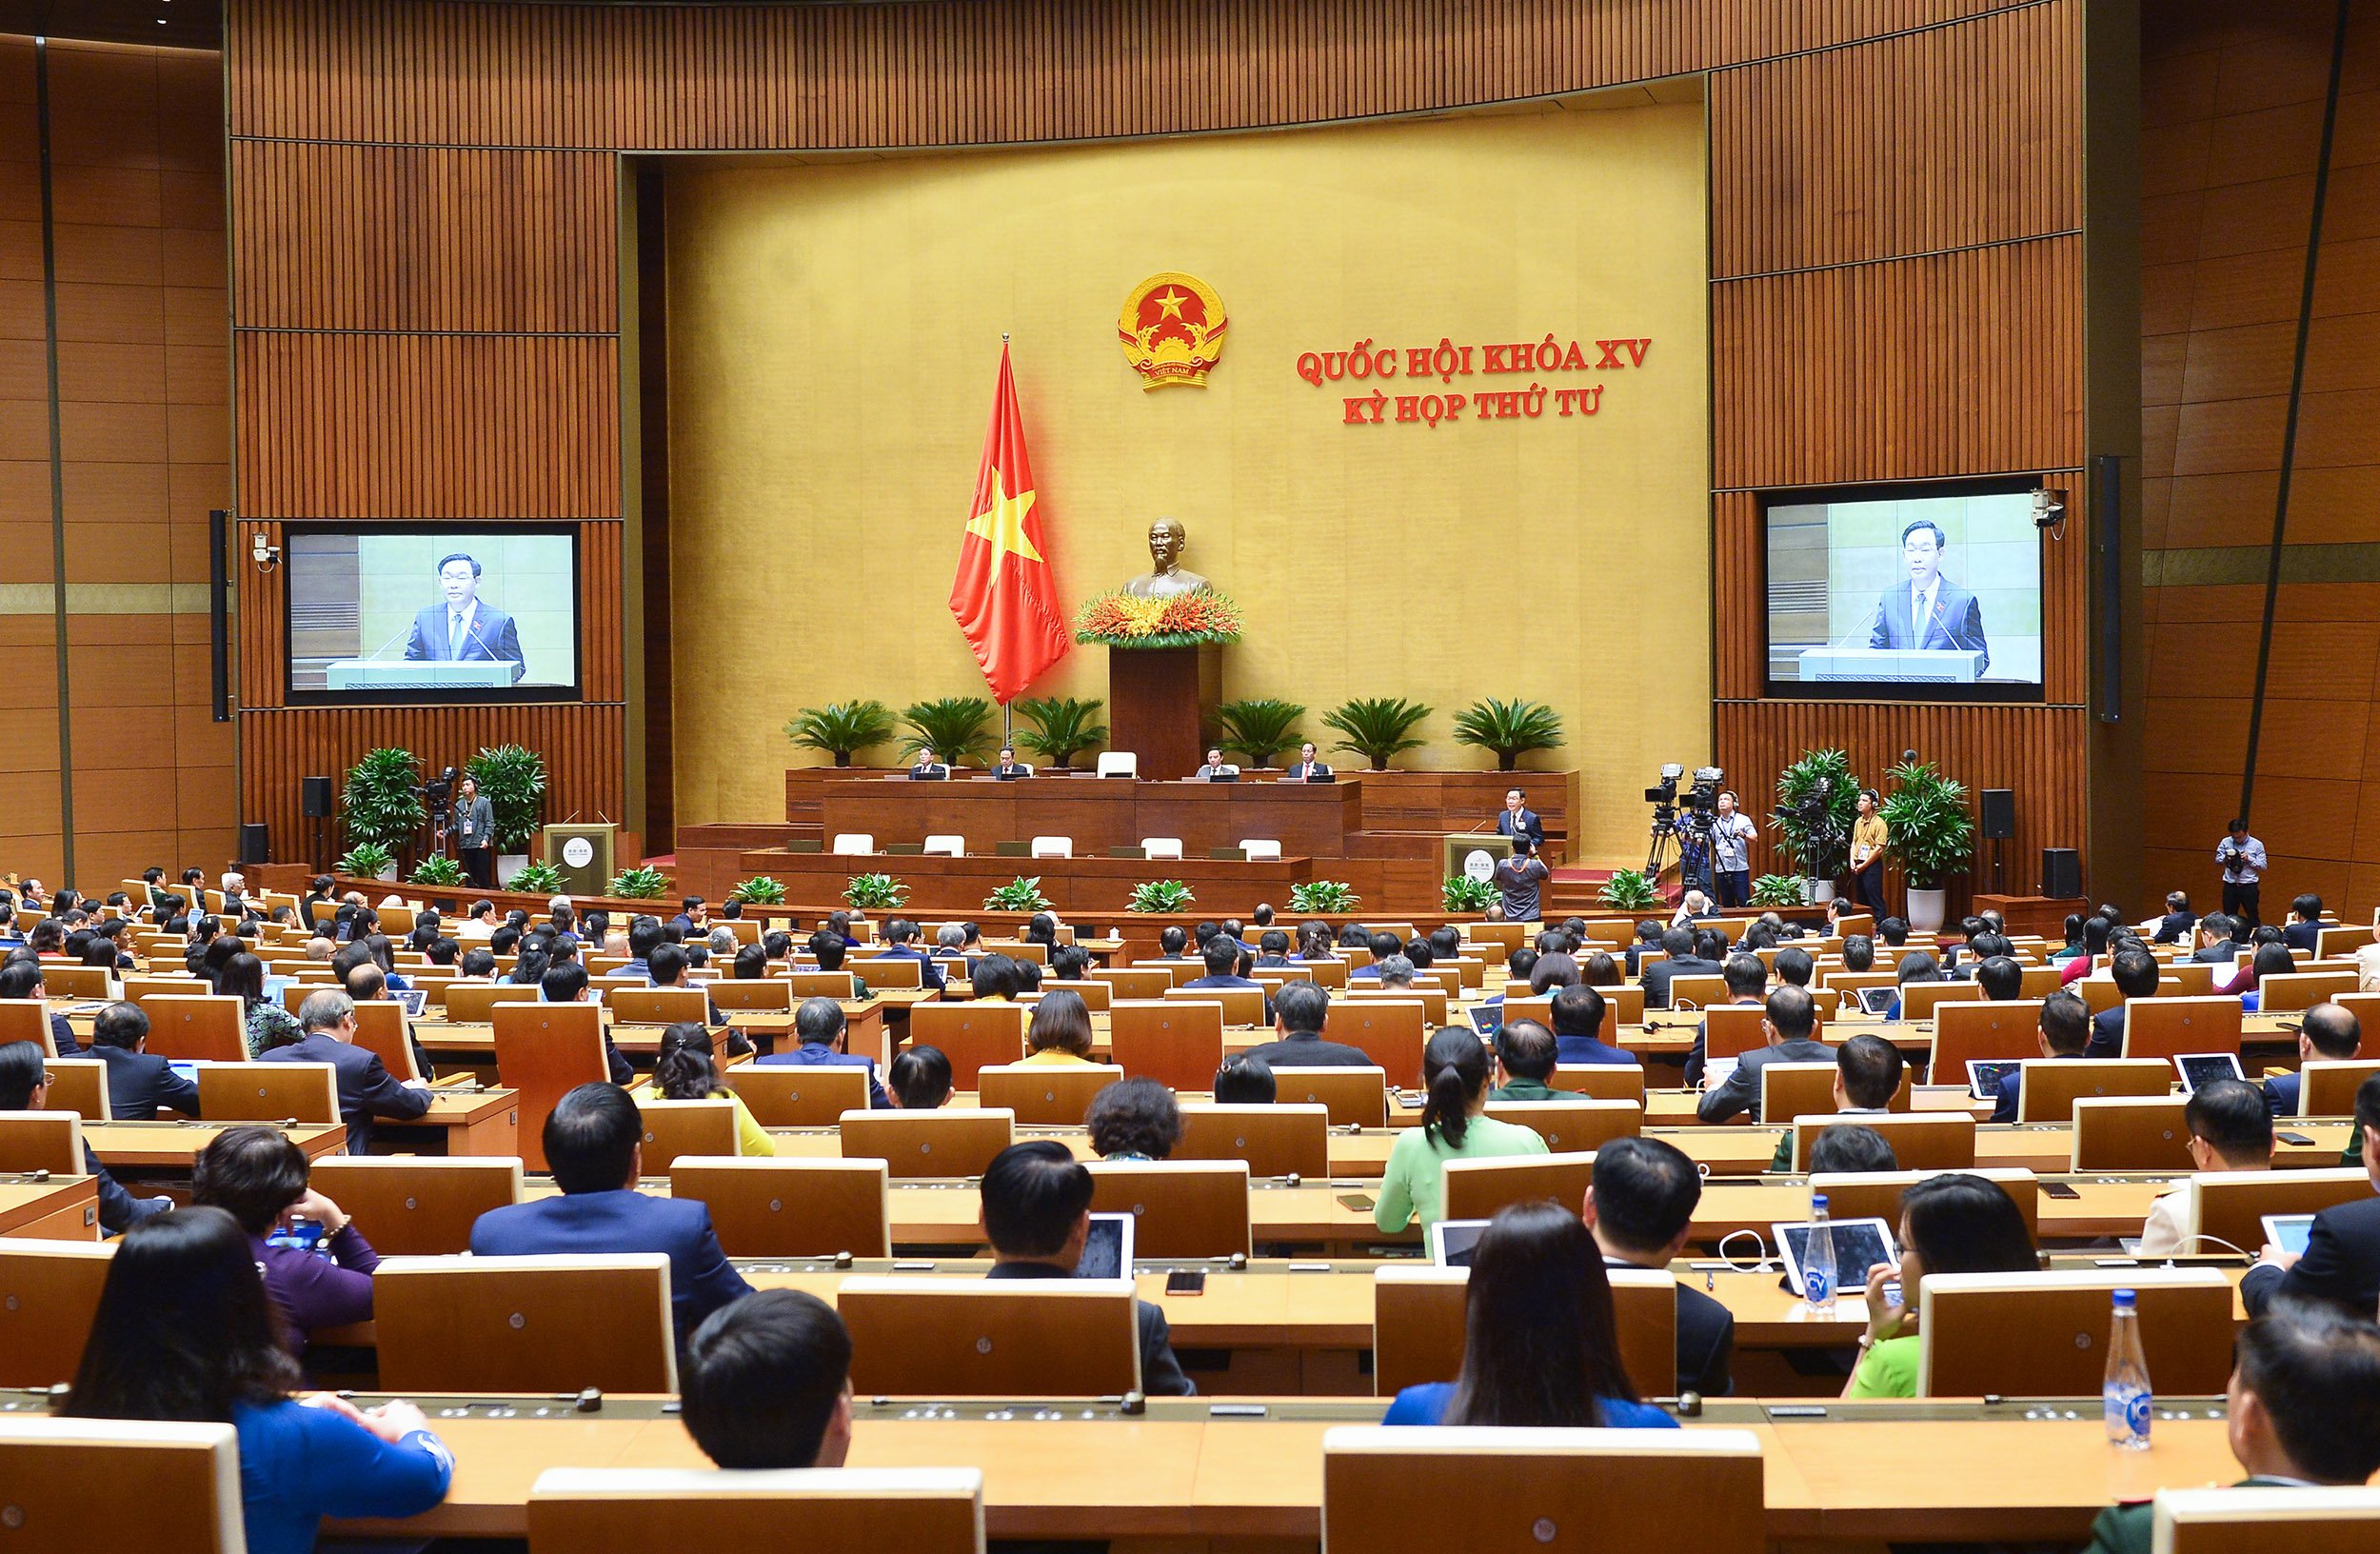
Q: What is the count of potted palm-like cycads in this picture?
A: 6